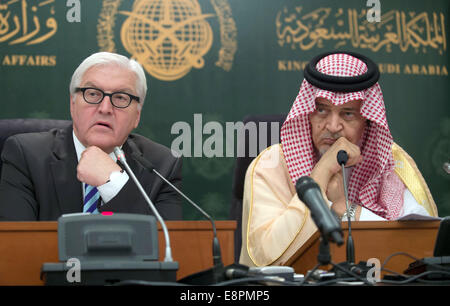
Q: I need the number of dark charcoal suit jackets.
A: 1